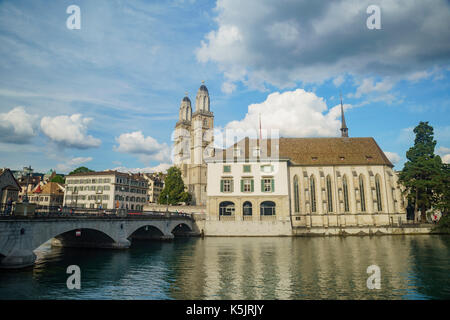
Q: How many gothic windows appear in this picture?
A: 6